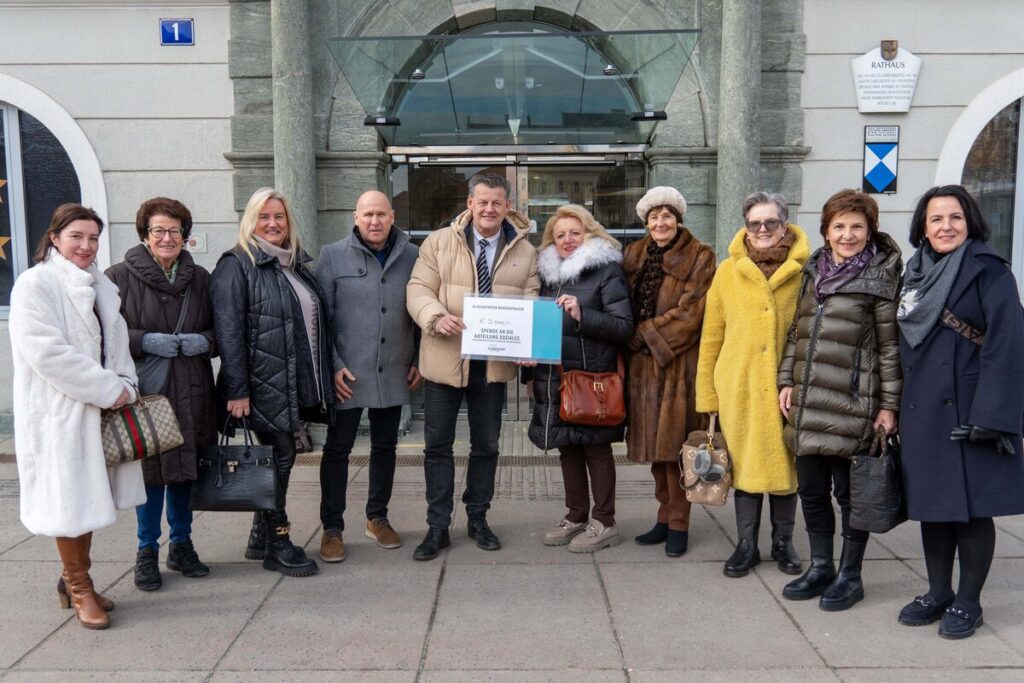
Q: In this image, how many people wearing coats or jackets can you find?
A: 10